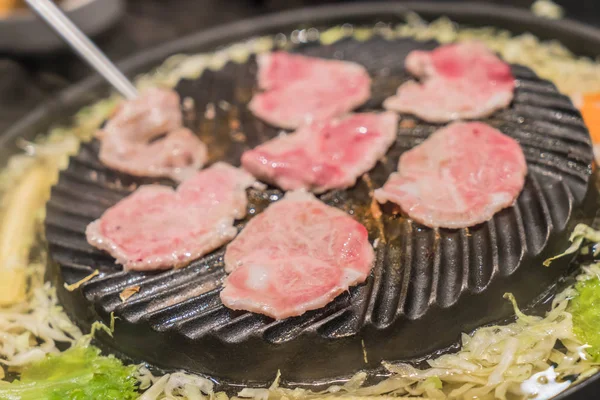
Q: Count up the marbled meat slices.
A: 7